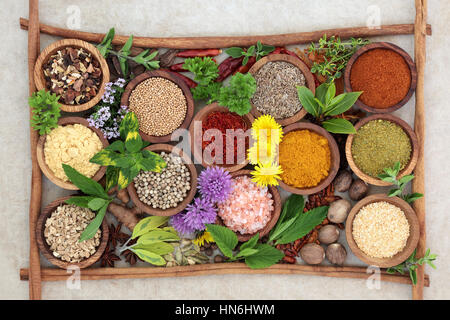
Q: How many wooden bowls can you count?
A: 12